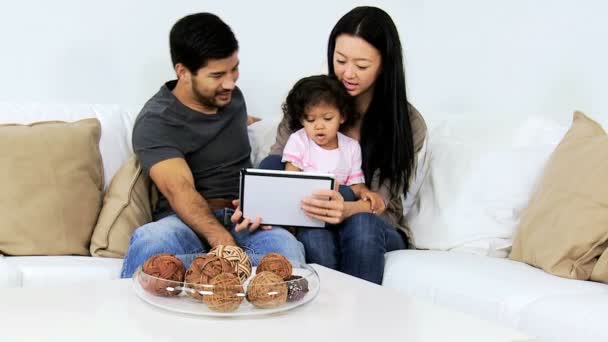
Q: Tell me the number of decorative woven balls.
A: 7